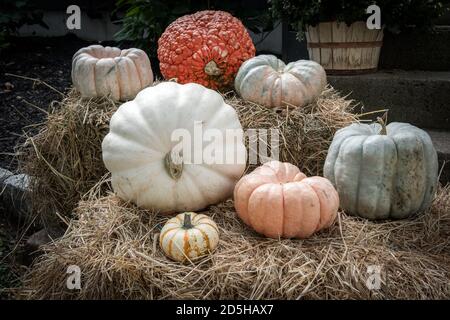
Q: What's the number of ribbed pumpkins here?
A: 6